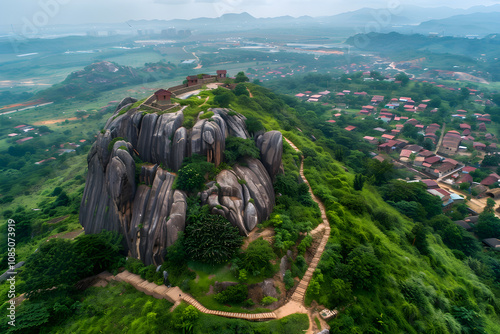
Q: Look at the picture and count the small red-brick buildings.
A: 3